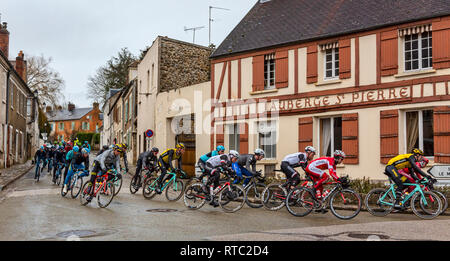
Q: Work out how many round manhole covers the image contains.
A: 3